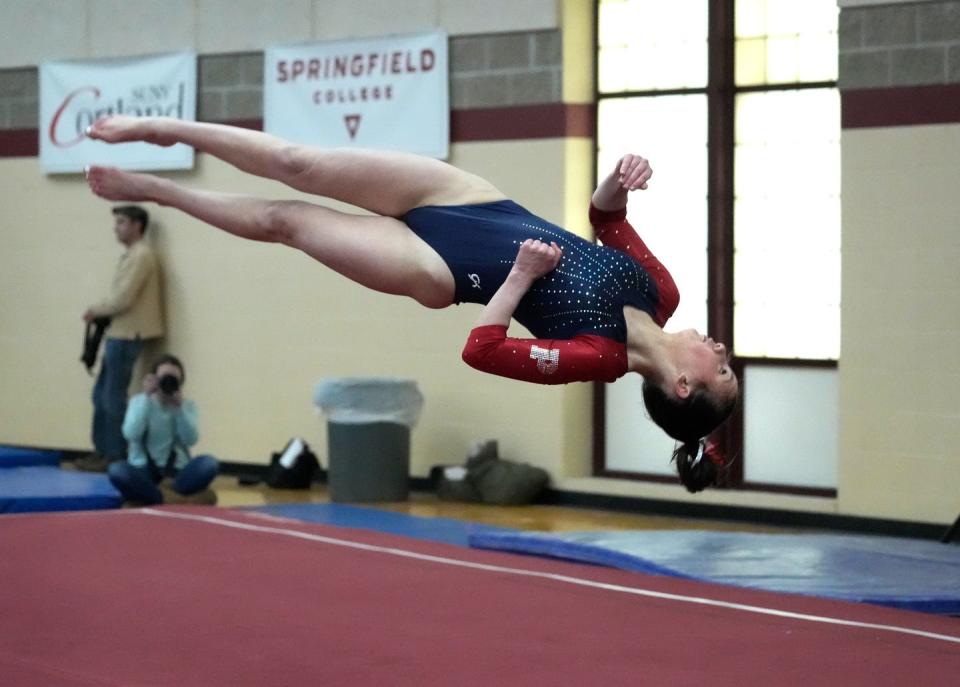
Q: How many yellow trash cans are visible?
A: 0